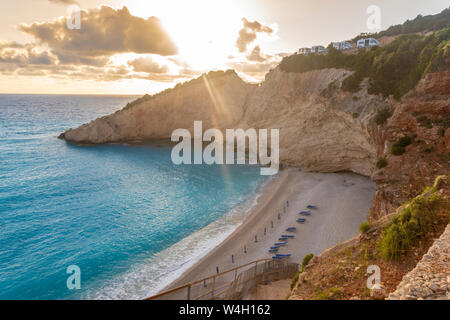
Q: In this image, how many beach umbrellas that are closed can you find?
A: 10